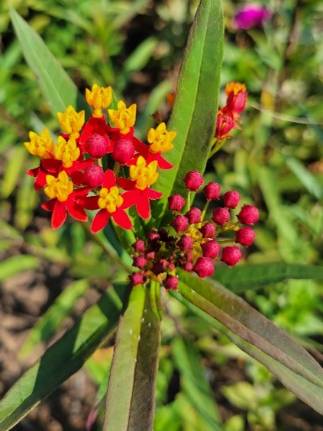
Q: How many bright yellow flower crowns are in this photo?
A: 9